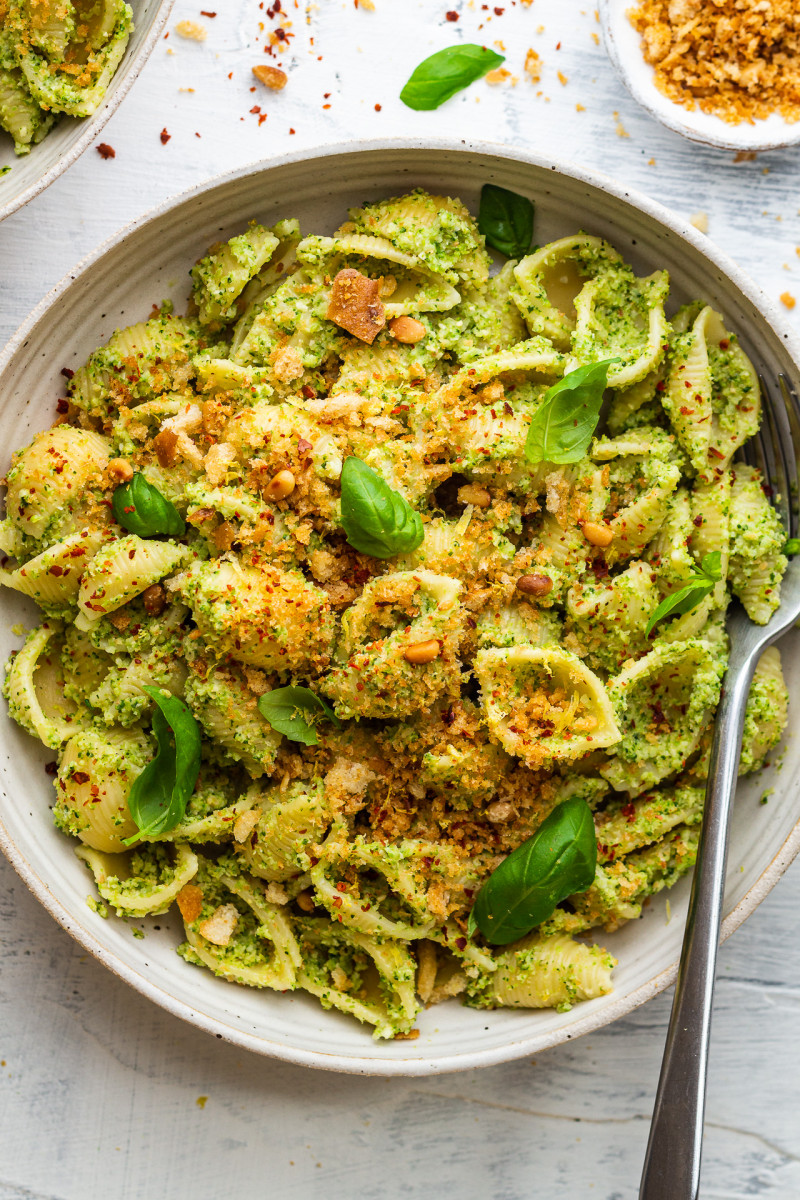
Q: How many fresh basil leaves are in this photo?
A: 9